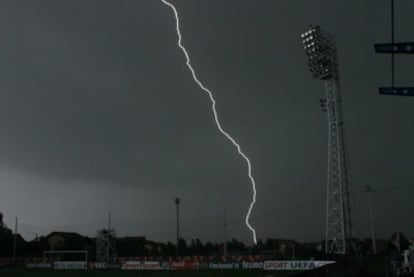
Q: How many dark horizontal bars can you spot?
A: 2